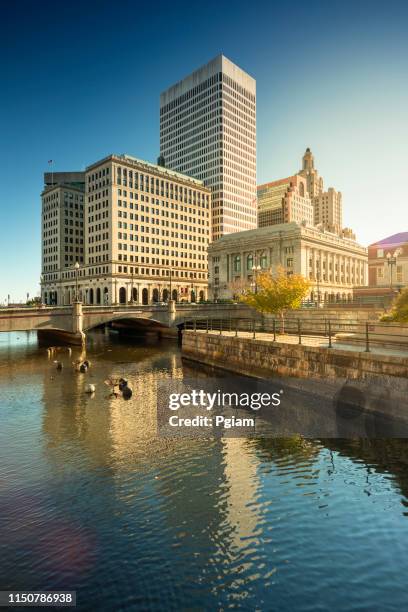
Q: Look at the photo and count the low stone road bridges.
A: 1